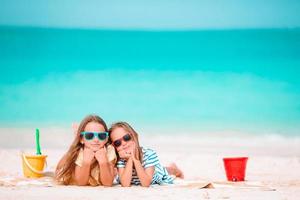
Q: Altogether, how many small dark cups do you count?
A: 0